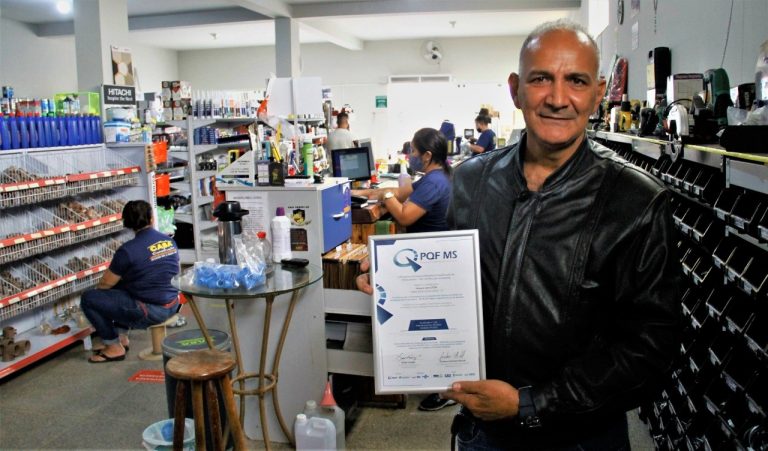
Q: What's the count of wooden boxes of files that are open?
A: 1